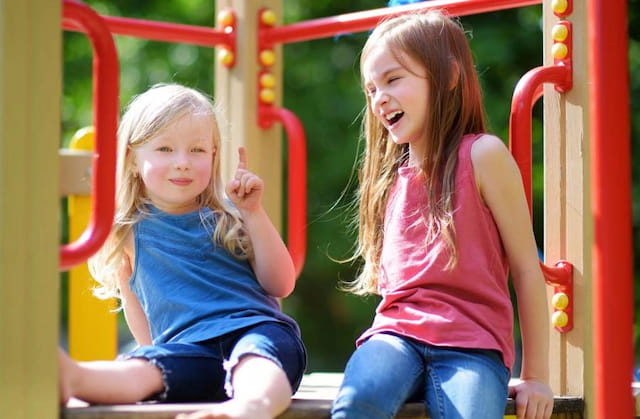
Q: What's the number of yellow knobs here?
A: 11